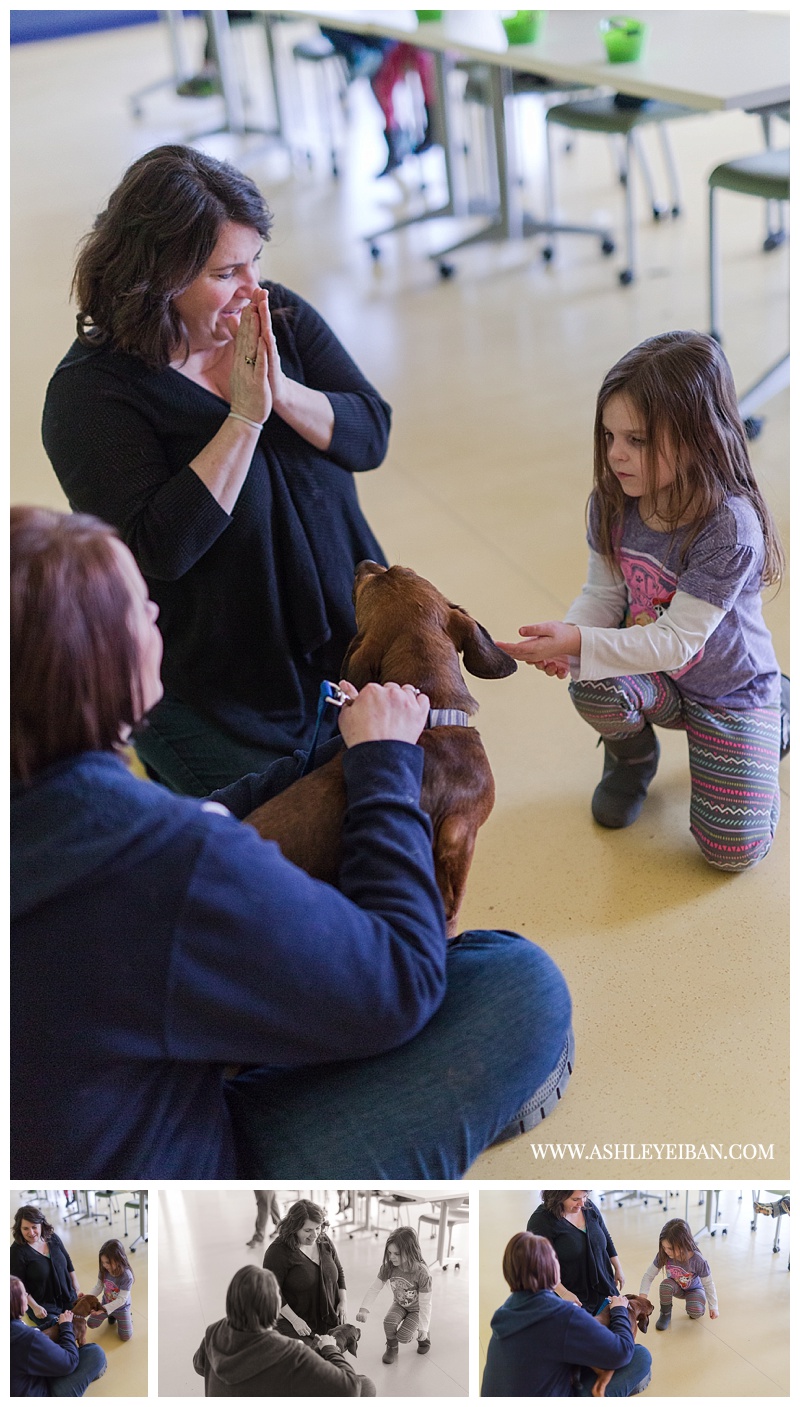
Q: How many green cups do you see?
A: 3